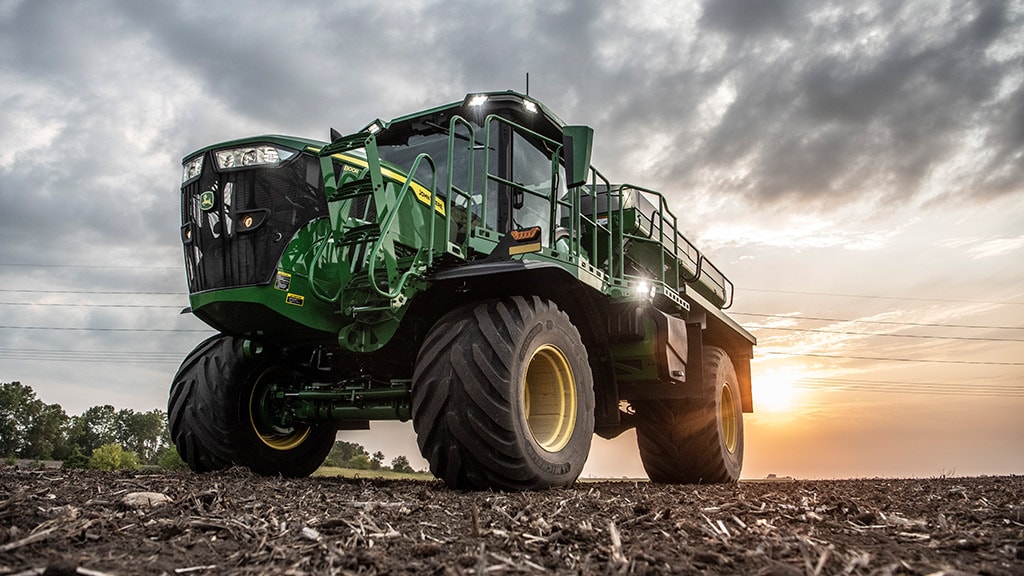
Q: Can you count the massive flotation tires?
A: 3